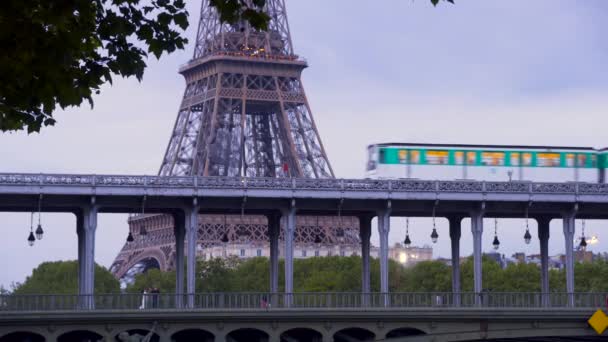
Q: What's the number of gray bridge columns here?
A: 12